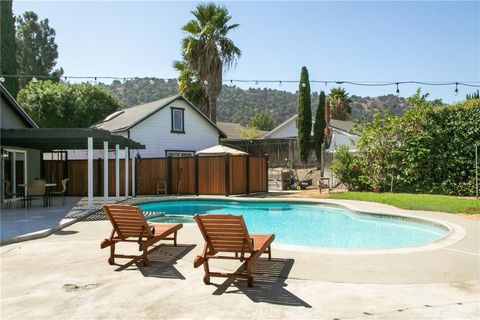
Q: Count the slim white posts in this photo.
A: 5